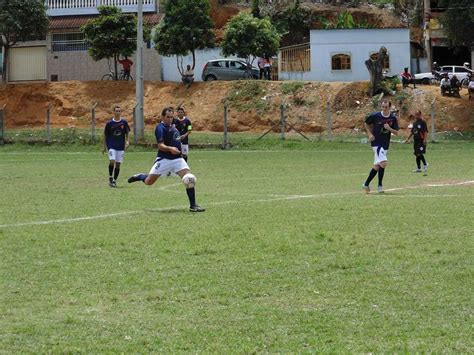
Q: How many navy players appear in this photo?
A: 4